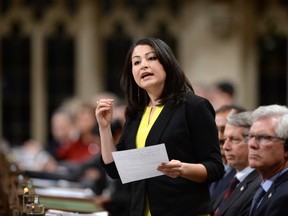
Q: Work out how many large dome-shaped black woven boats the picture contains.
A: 0